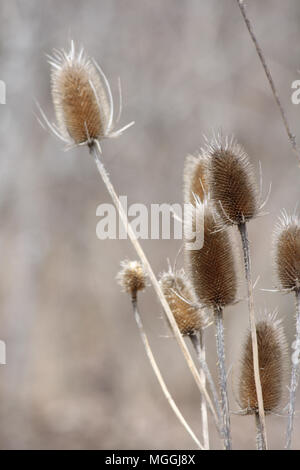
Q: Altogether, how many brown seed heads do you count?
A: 8